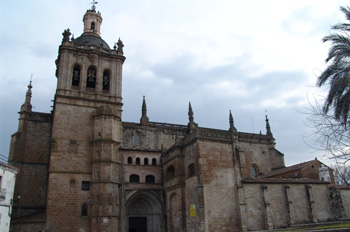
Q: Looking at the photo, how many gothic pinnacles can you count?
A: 5